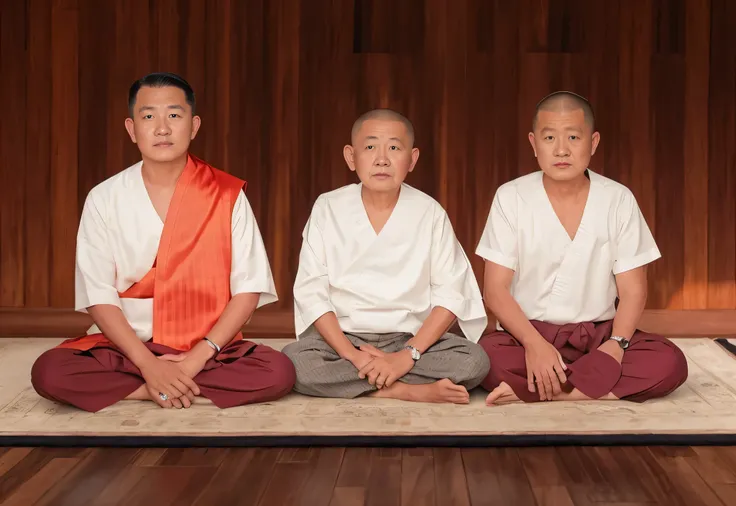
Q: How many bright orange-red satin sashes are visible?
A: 1